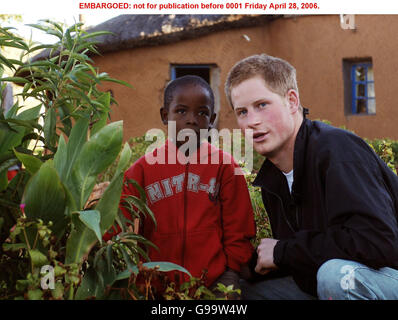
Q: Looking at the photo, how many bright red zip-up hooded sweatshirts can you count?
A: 1